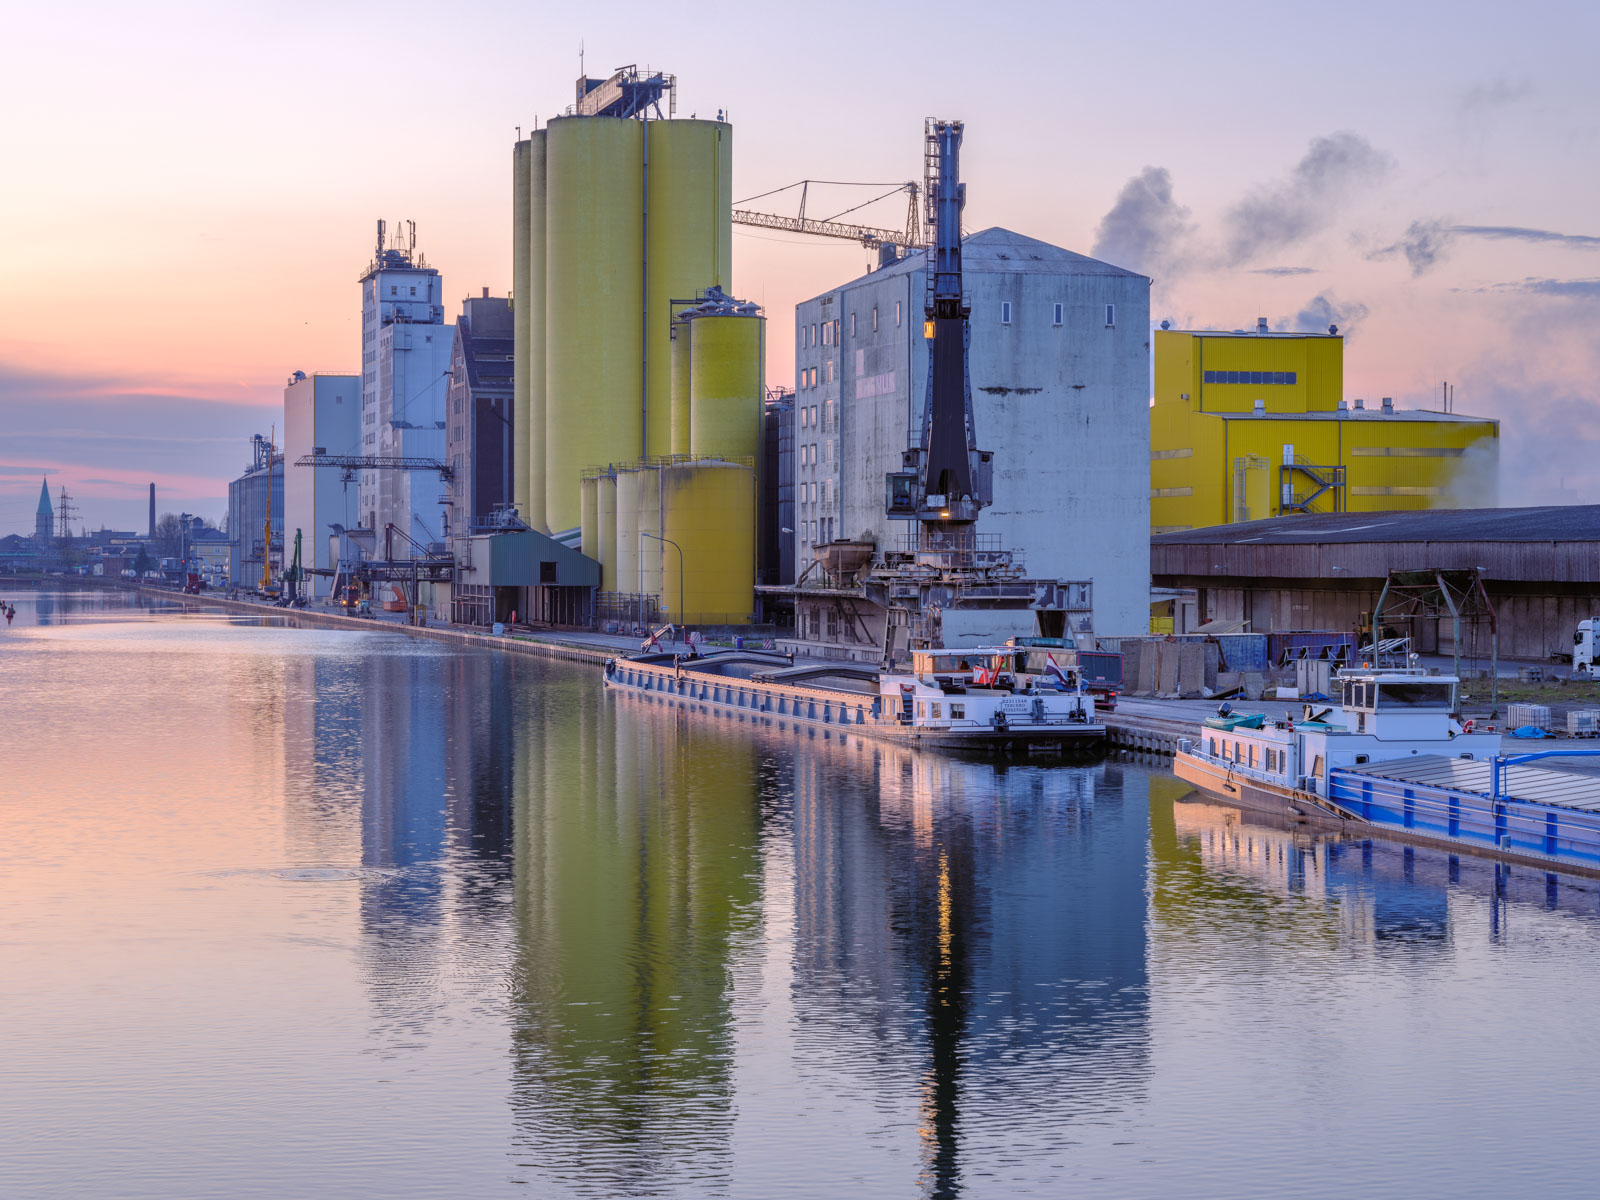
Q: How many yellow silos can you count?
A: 11